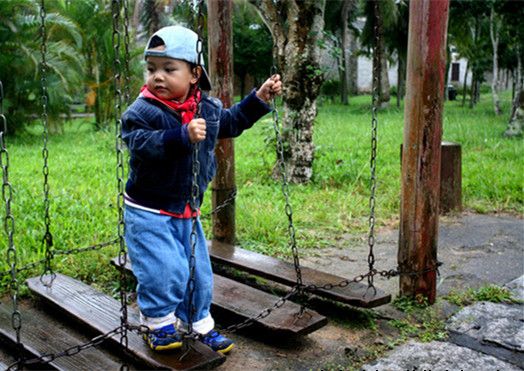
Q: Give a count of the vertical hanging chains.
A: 7